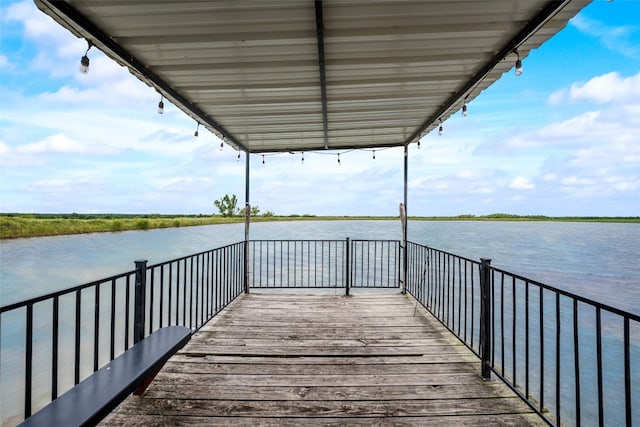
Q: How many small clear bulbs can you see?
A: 13